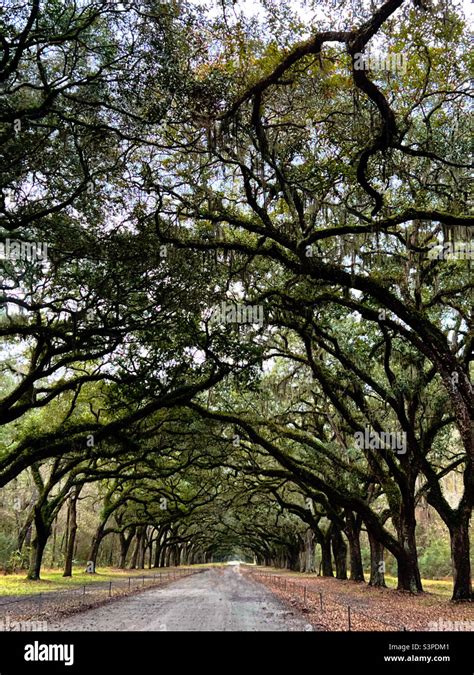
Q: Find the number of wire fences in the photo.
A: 2